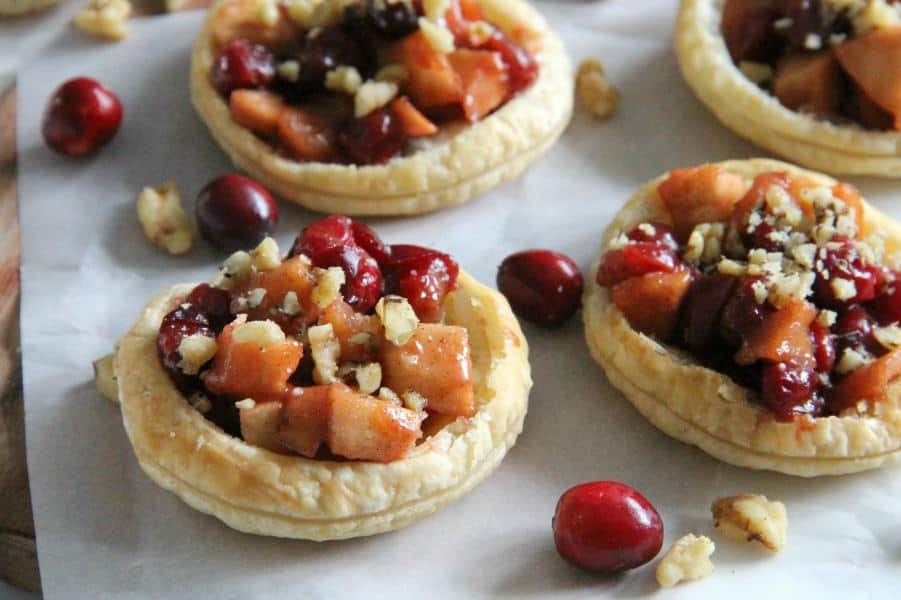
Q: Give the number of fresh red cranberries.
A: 4